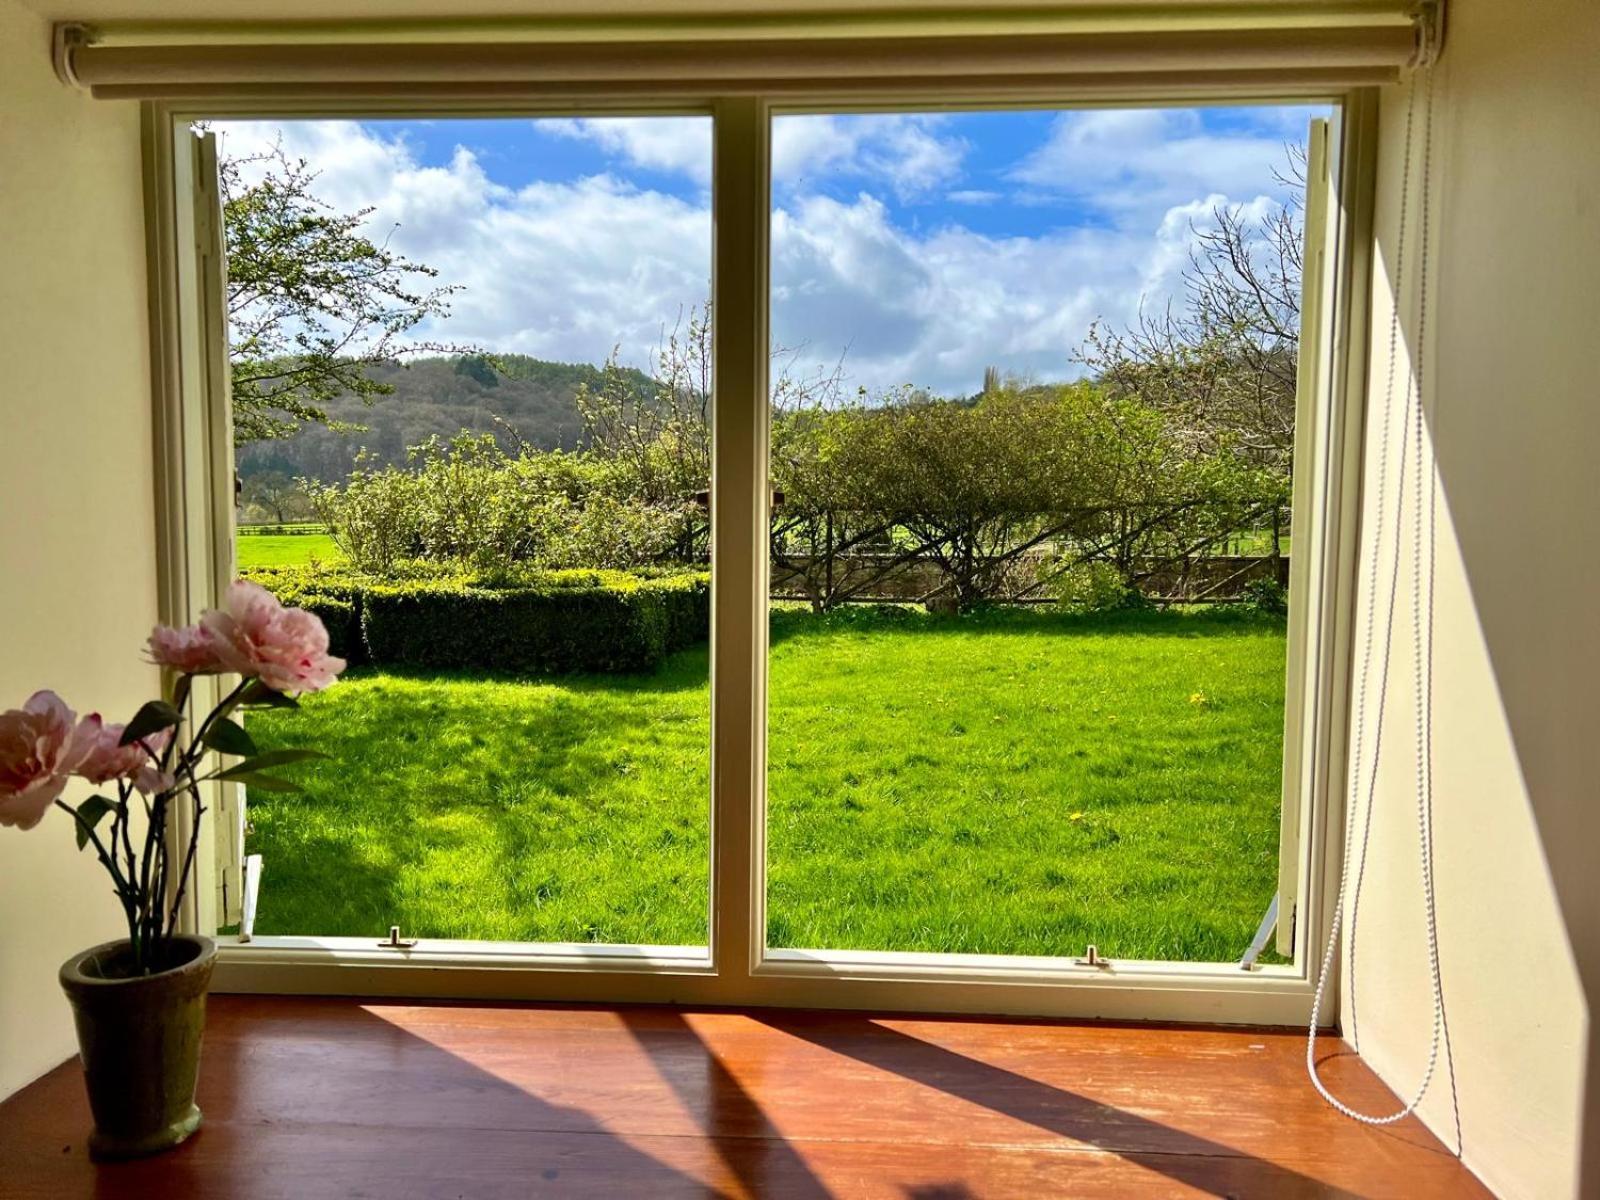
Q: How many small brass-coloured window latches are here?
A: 2